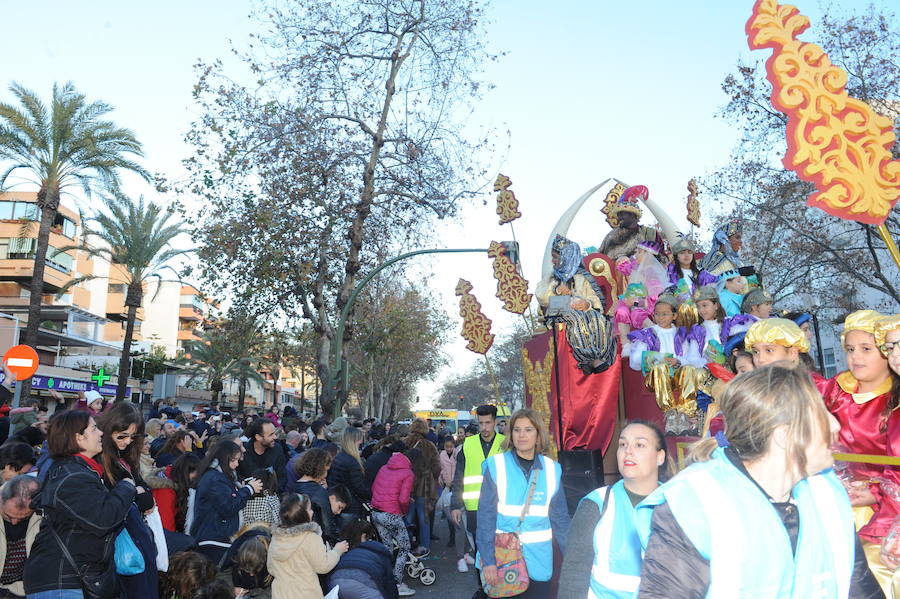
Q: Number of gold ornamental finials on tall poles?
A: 5